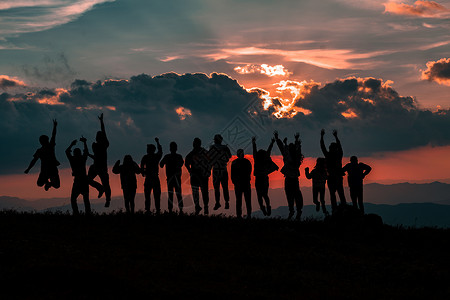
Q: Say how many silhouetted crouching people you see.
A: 0